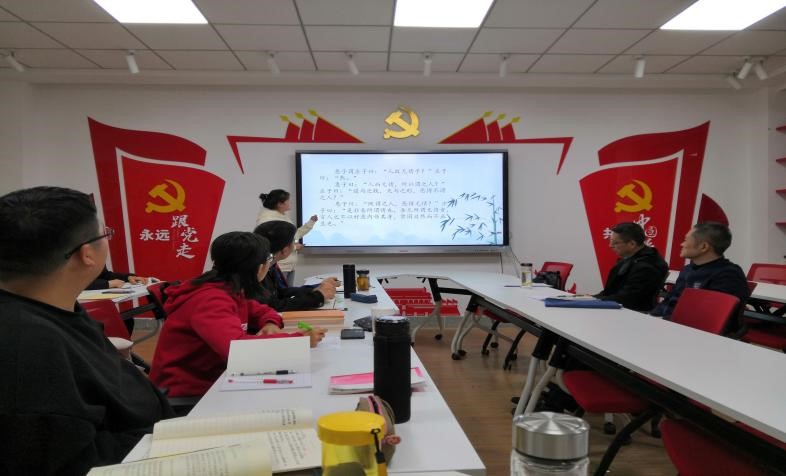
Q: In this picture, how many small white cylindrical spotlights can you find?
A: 10